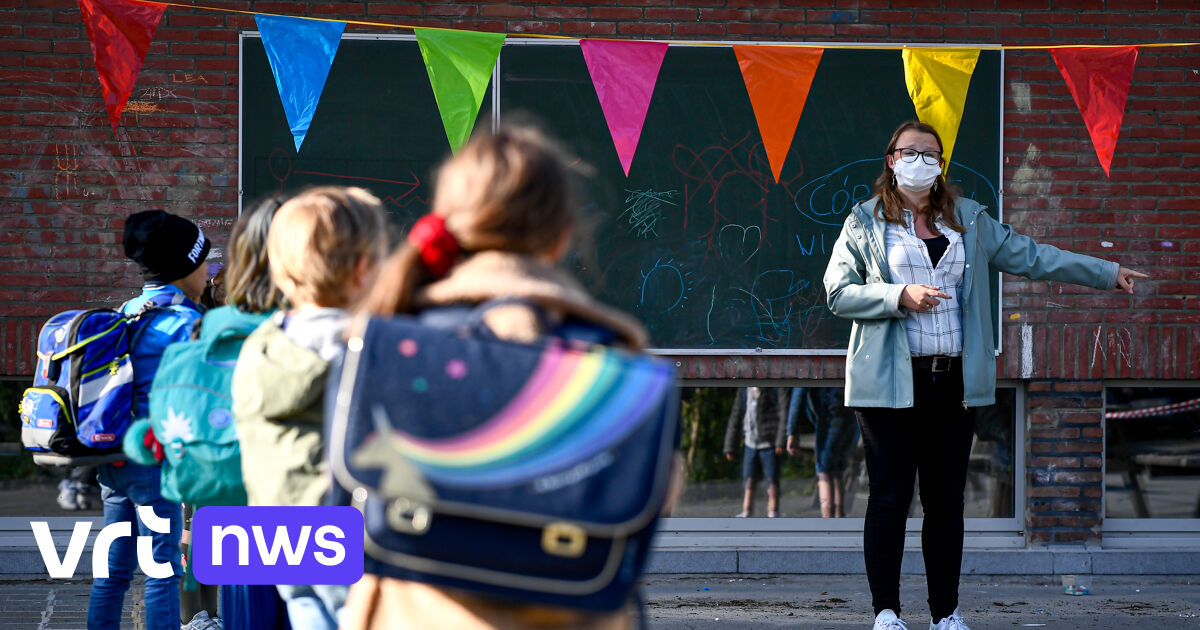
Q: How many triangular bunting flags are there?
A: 7